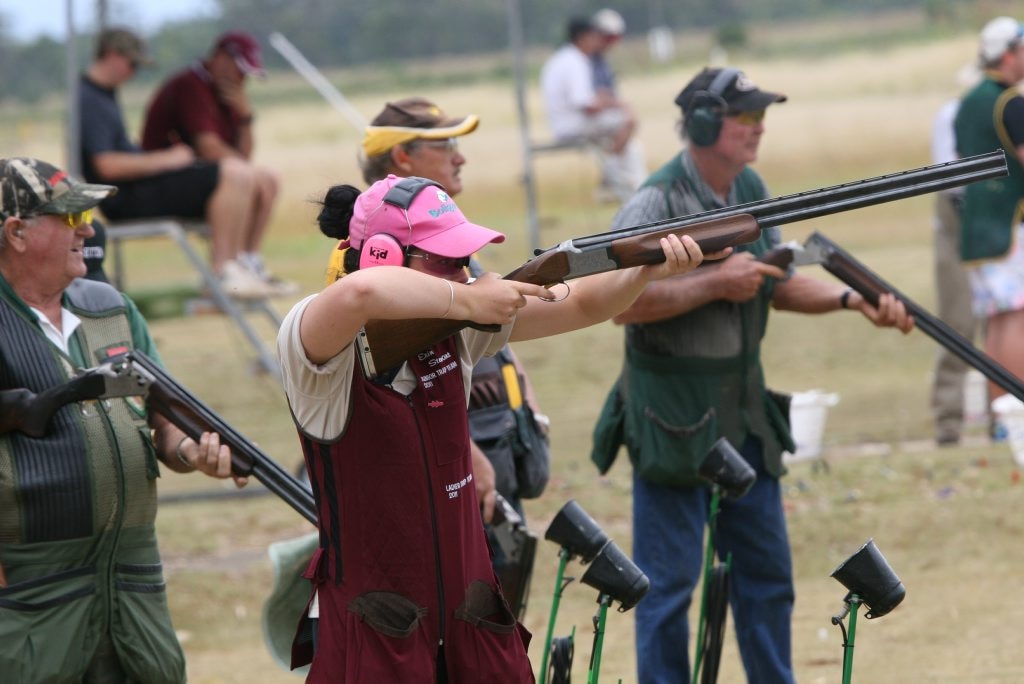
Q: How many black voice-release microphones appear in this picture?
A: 4